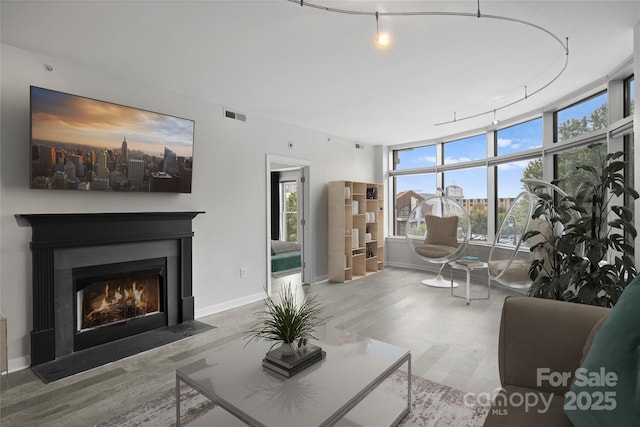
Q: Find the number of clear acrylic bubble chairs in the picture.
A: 2